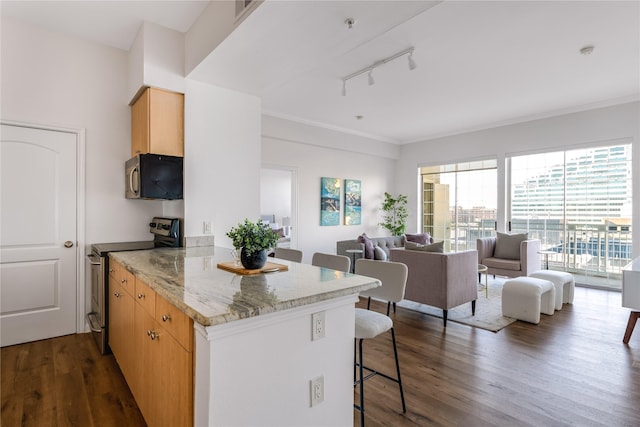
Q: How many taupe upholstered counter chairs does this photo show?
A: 3